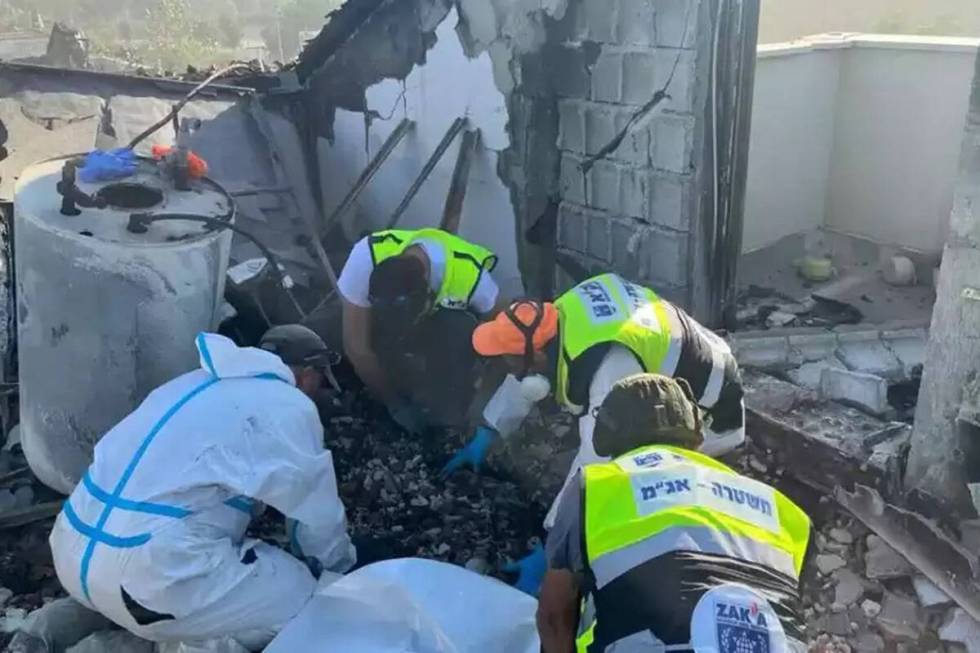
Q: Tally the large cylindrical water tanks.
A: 1